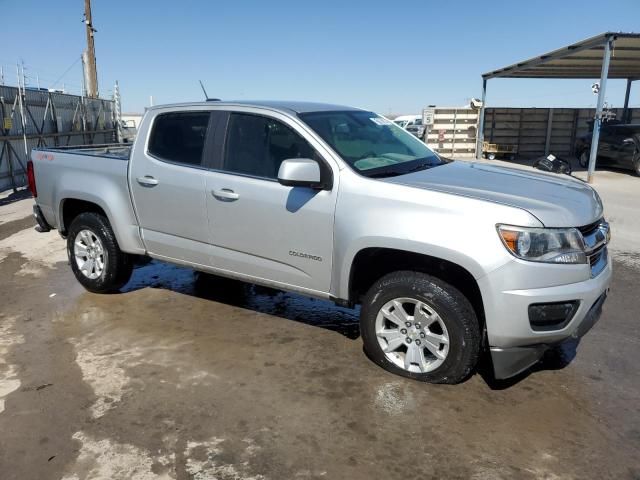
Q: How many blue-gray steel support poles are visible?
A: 3